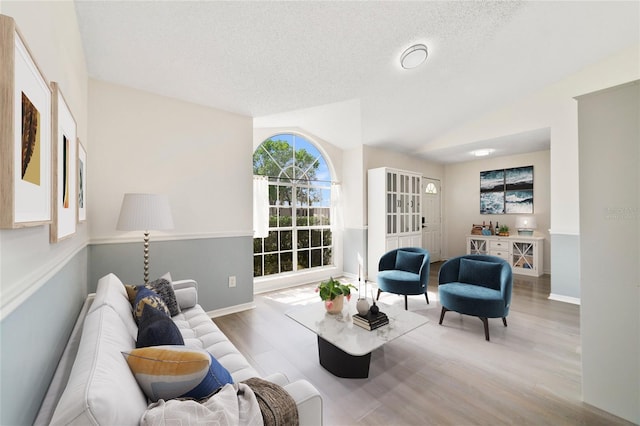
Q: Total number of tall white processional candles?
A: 2